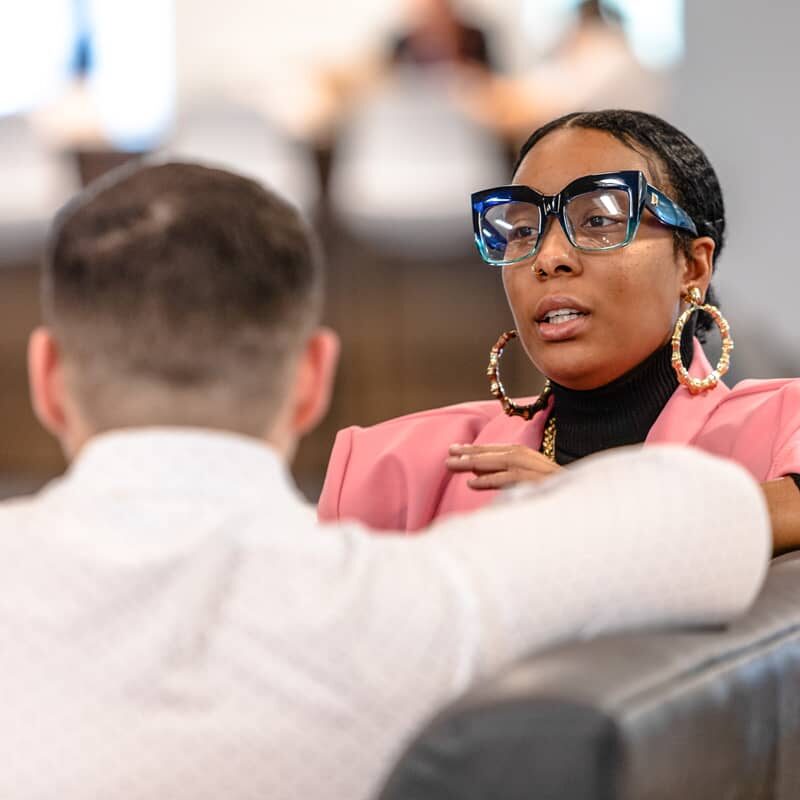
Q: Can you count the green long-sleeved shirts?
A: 0